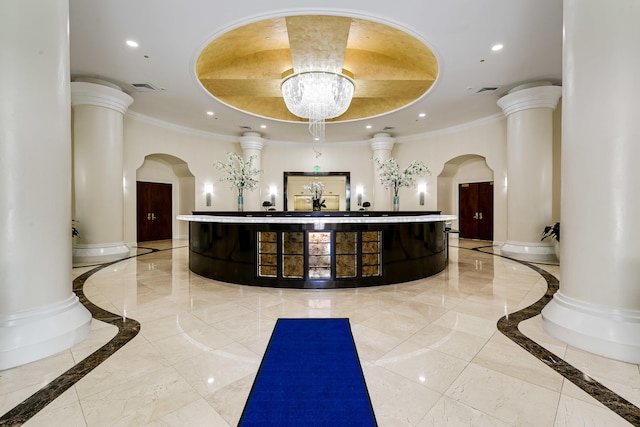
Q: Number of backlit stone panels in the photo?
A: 5